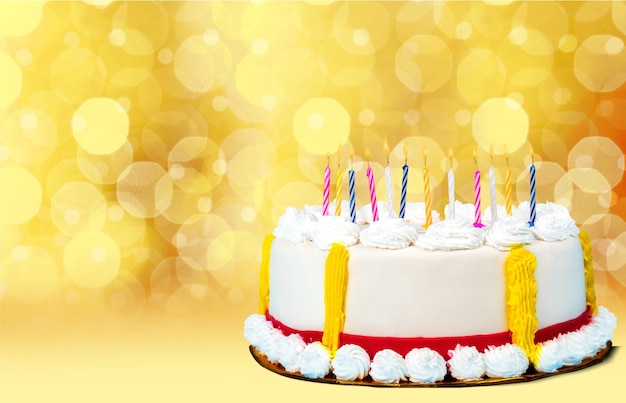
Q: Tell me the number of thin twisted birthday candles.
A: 12